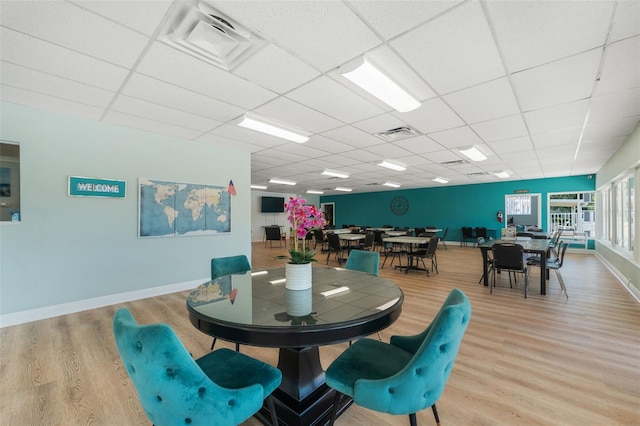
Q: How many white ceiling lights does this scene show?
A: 12